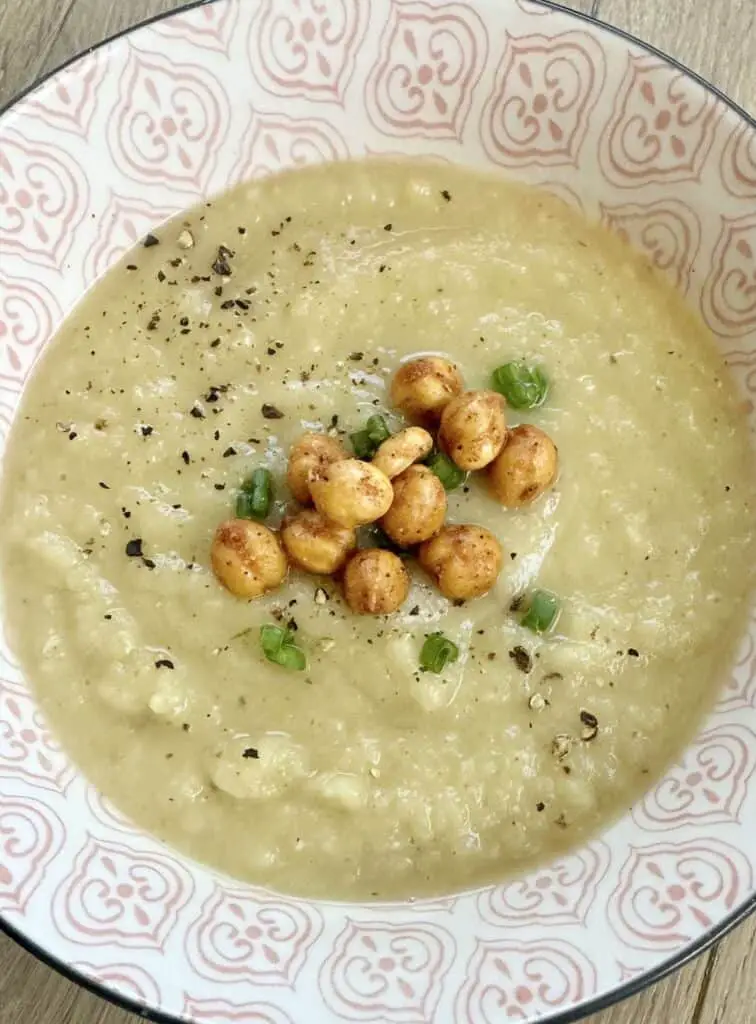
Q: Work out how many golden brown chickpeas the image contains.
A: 11